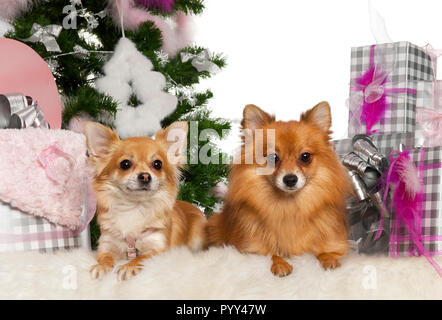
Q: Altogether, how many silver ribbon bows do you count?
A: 4